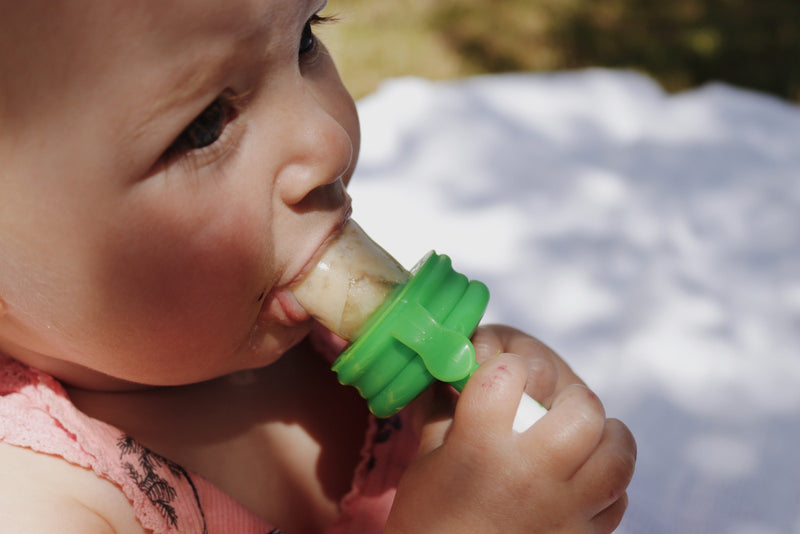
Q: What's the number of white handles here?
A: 1